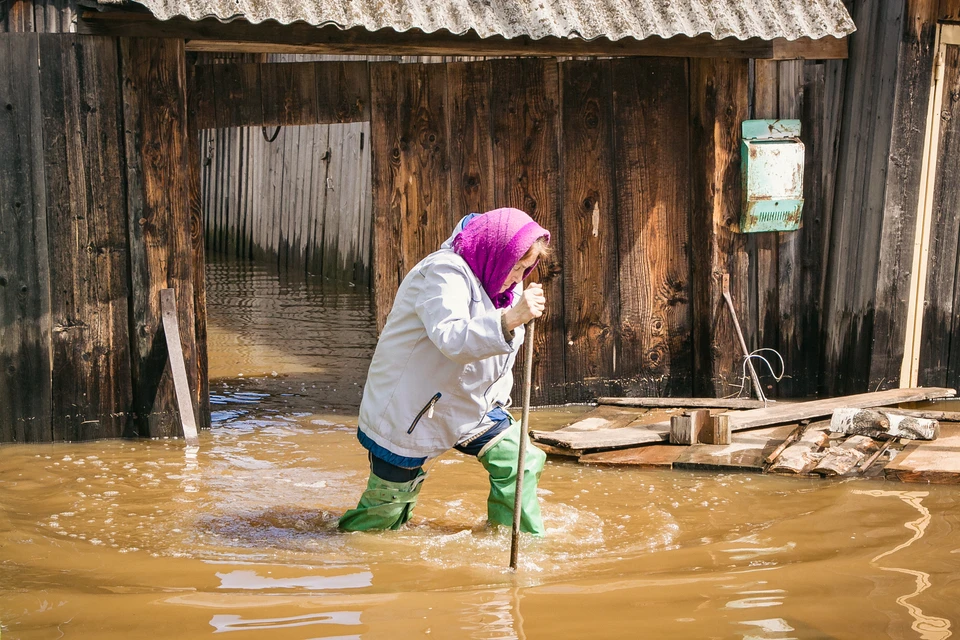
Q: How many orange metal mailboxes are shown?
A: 0